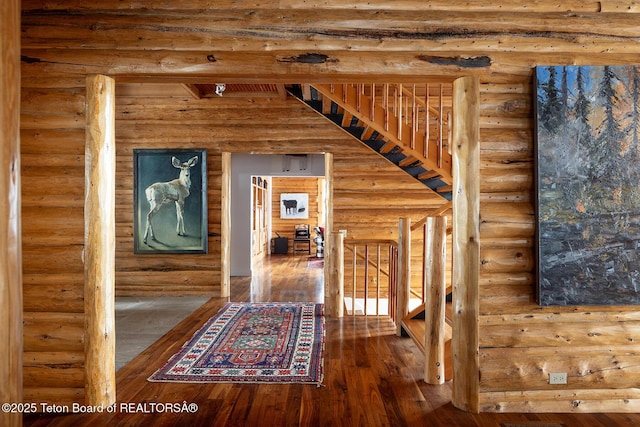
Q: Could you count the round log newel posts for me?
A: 3